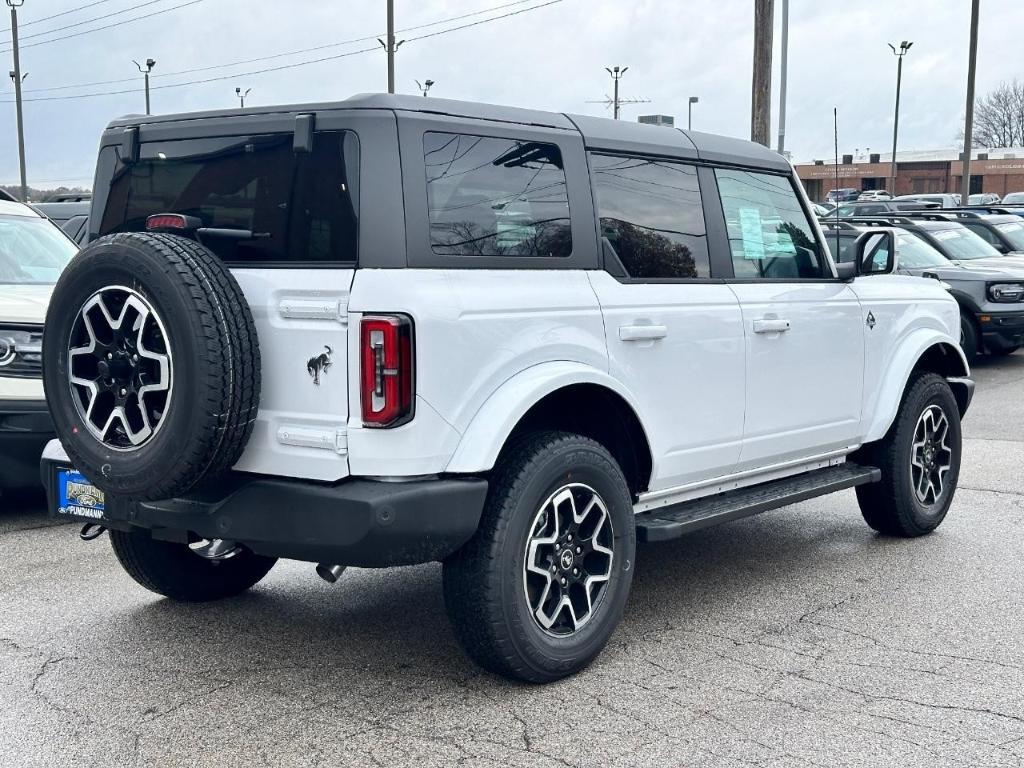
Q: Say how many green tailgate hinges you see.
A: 0